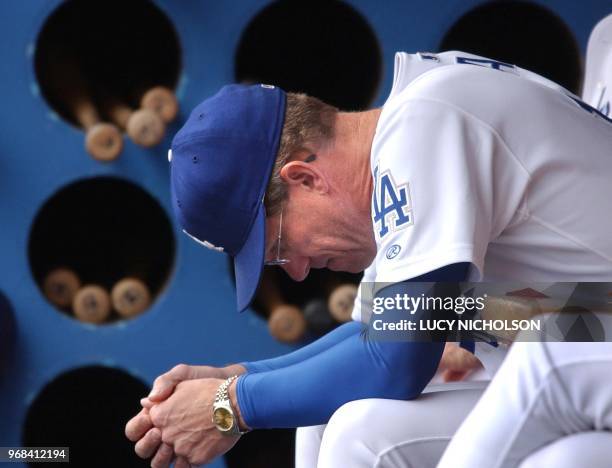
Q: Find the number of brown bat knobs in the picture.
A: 8